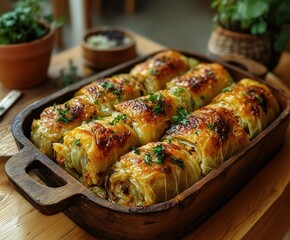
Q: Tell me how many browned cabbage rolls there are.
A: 9